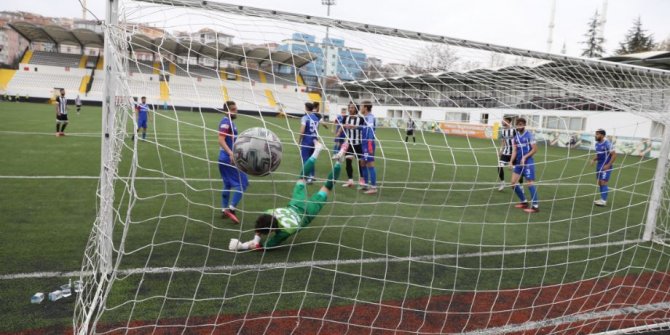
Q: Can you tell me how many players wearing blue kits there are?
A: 7